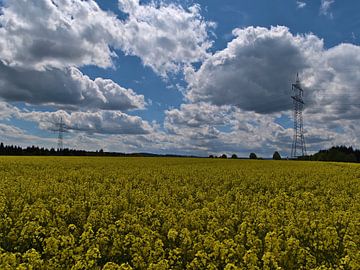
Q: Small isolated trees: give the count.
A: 5